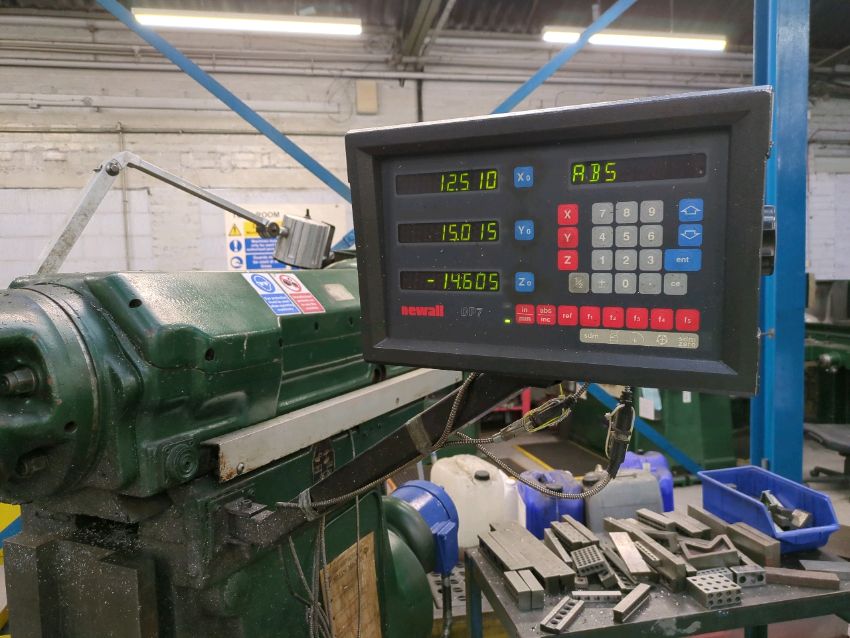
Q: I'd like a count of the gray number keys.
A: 10